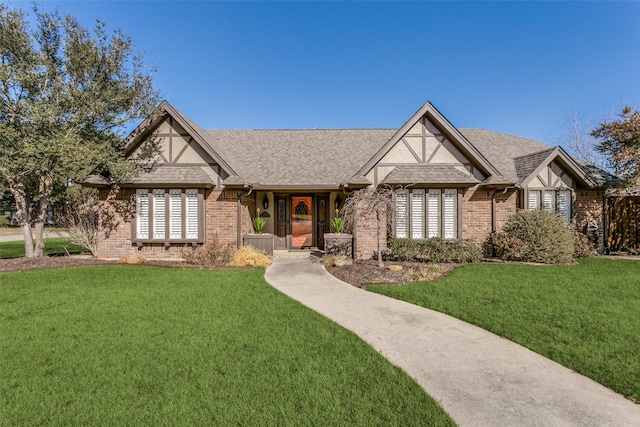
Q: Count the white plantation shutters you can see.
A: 11